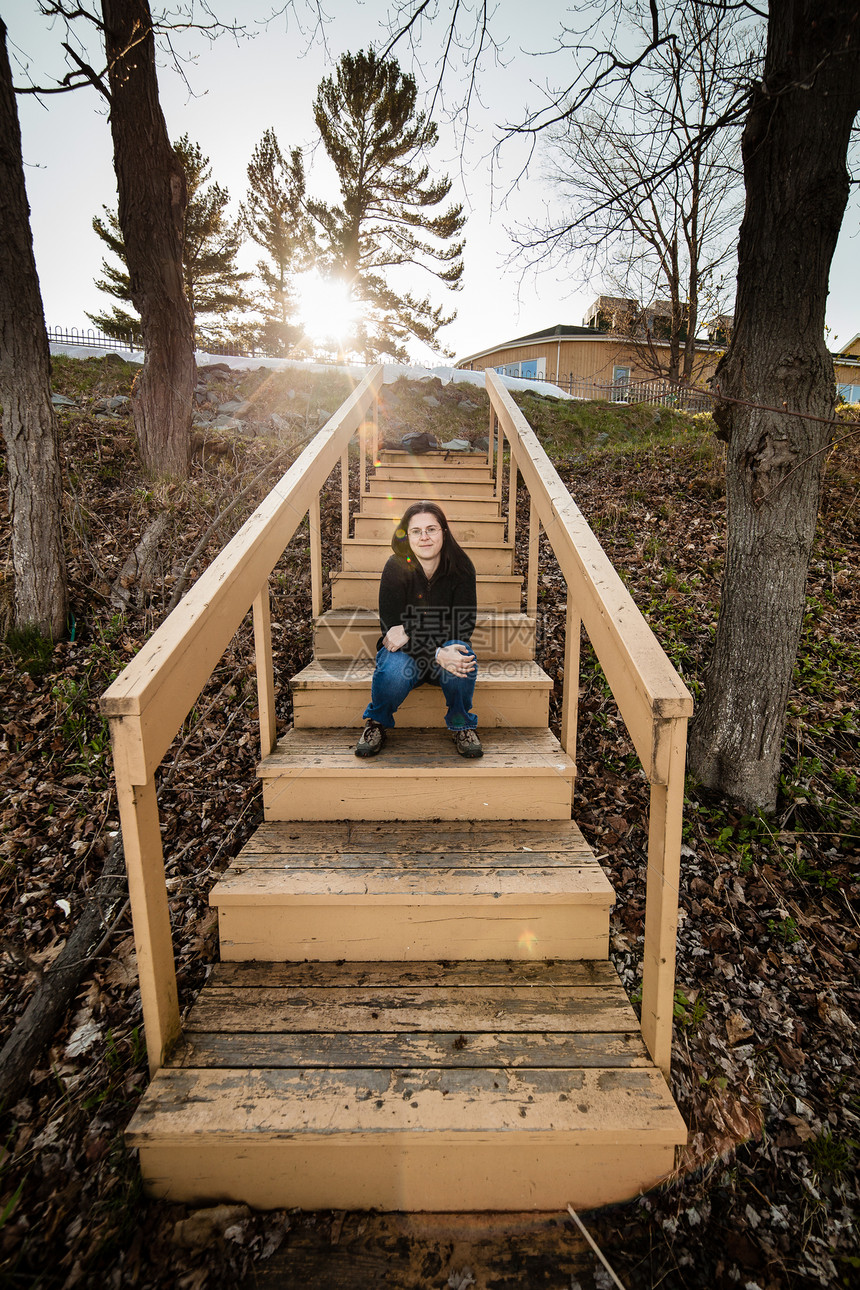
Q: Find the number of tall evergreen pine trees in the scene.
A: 3